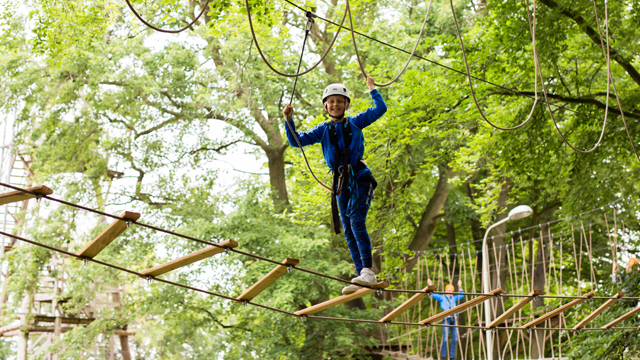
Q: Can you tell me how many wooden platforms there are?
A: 11